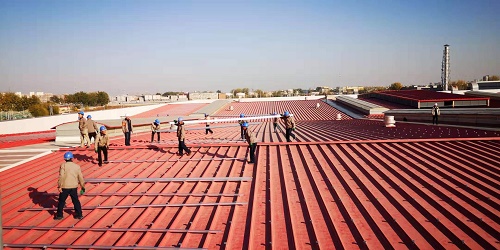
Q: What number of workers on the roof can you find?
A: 13